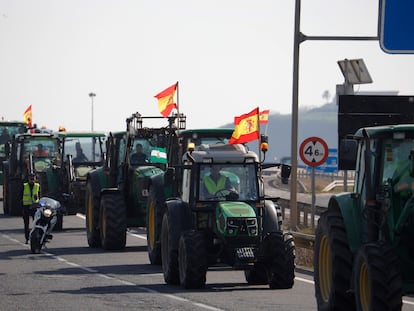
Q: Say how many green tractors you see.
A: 7